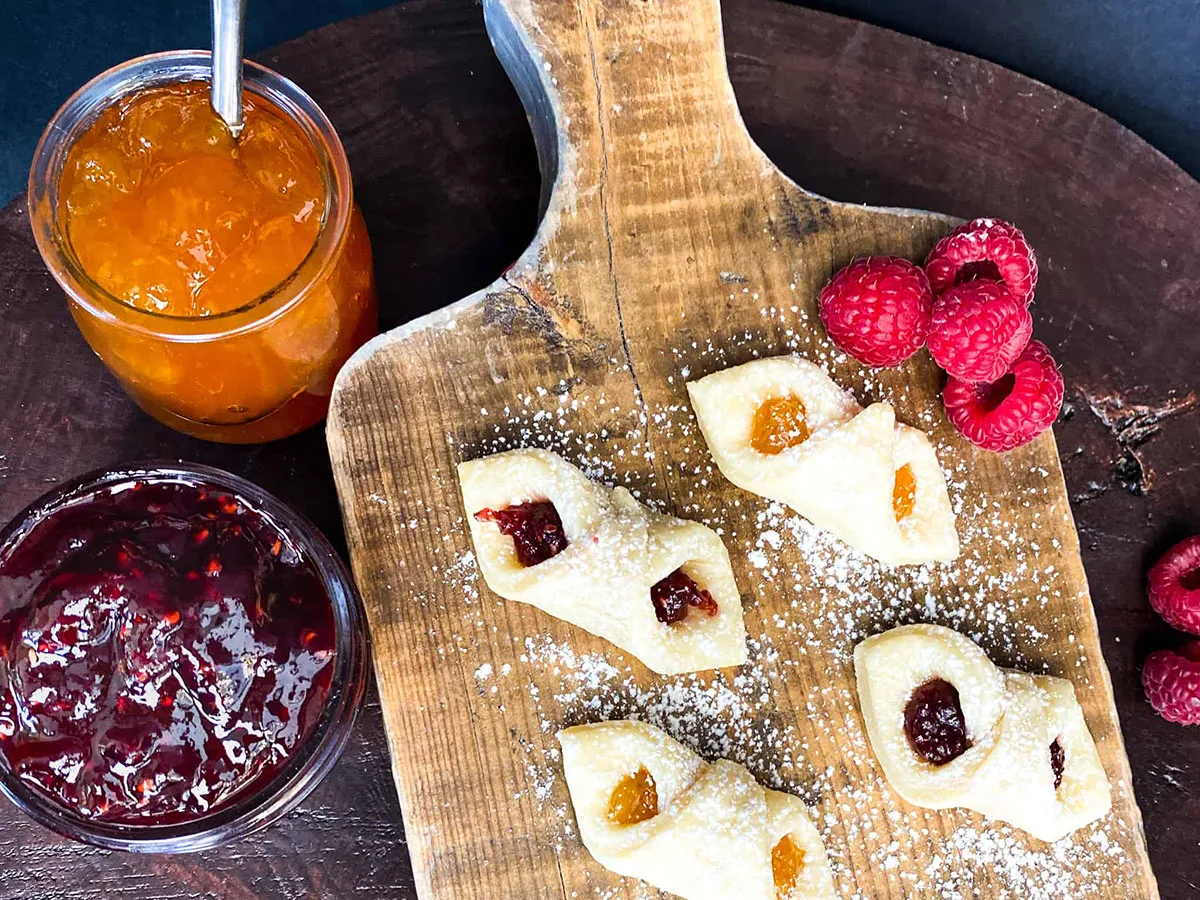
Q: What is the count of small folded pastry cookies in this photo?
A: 4